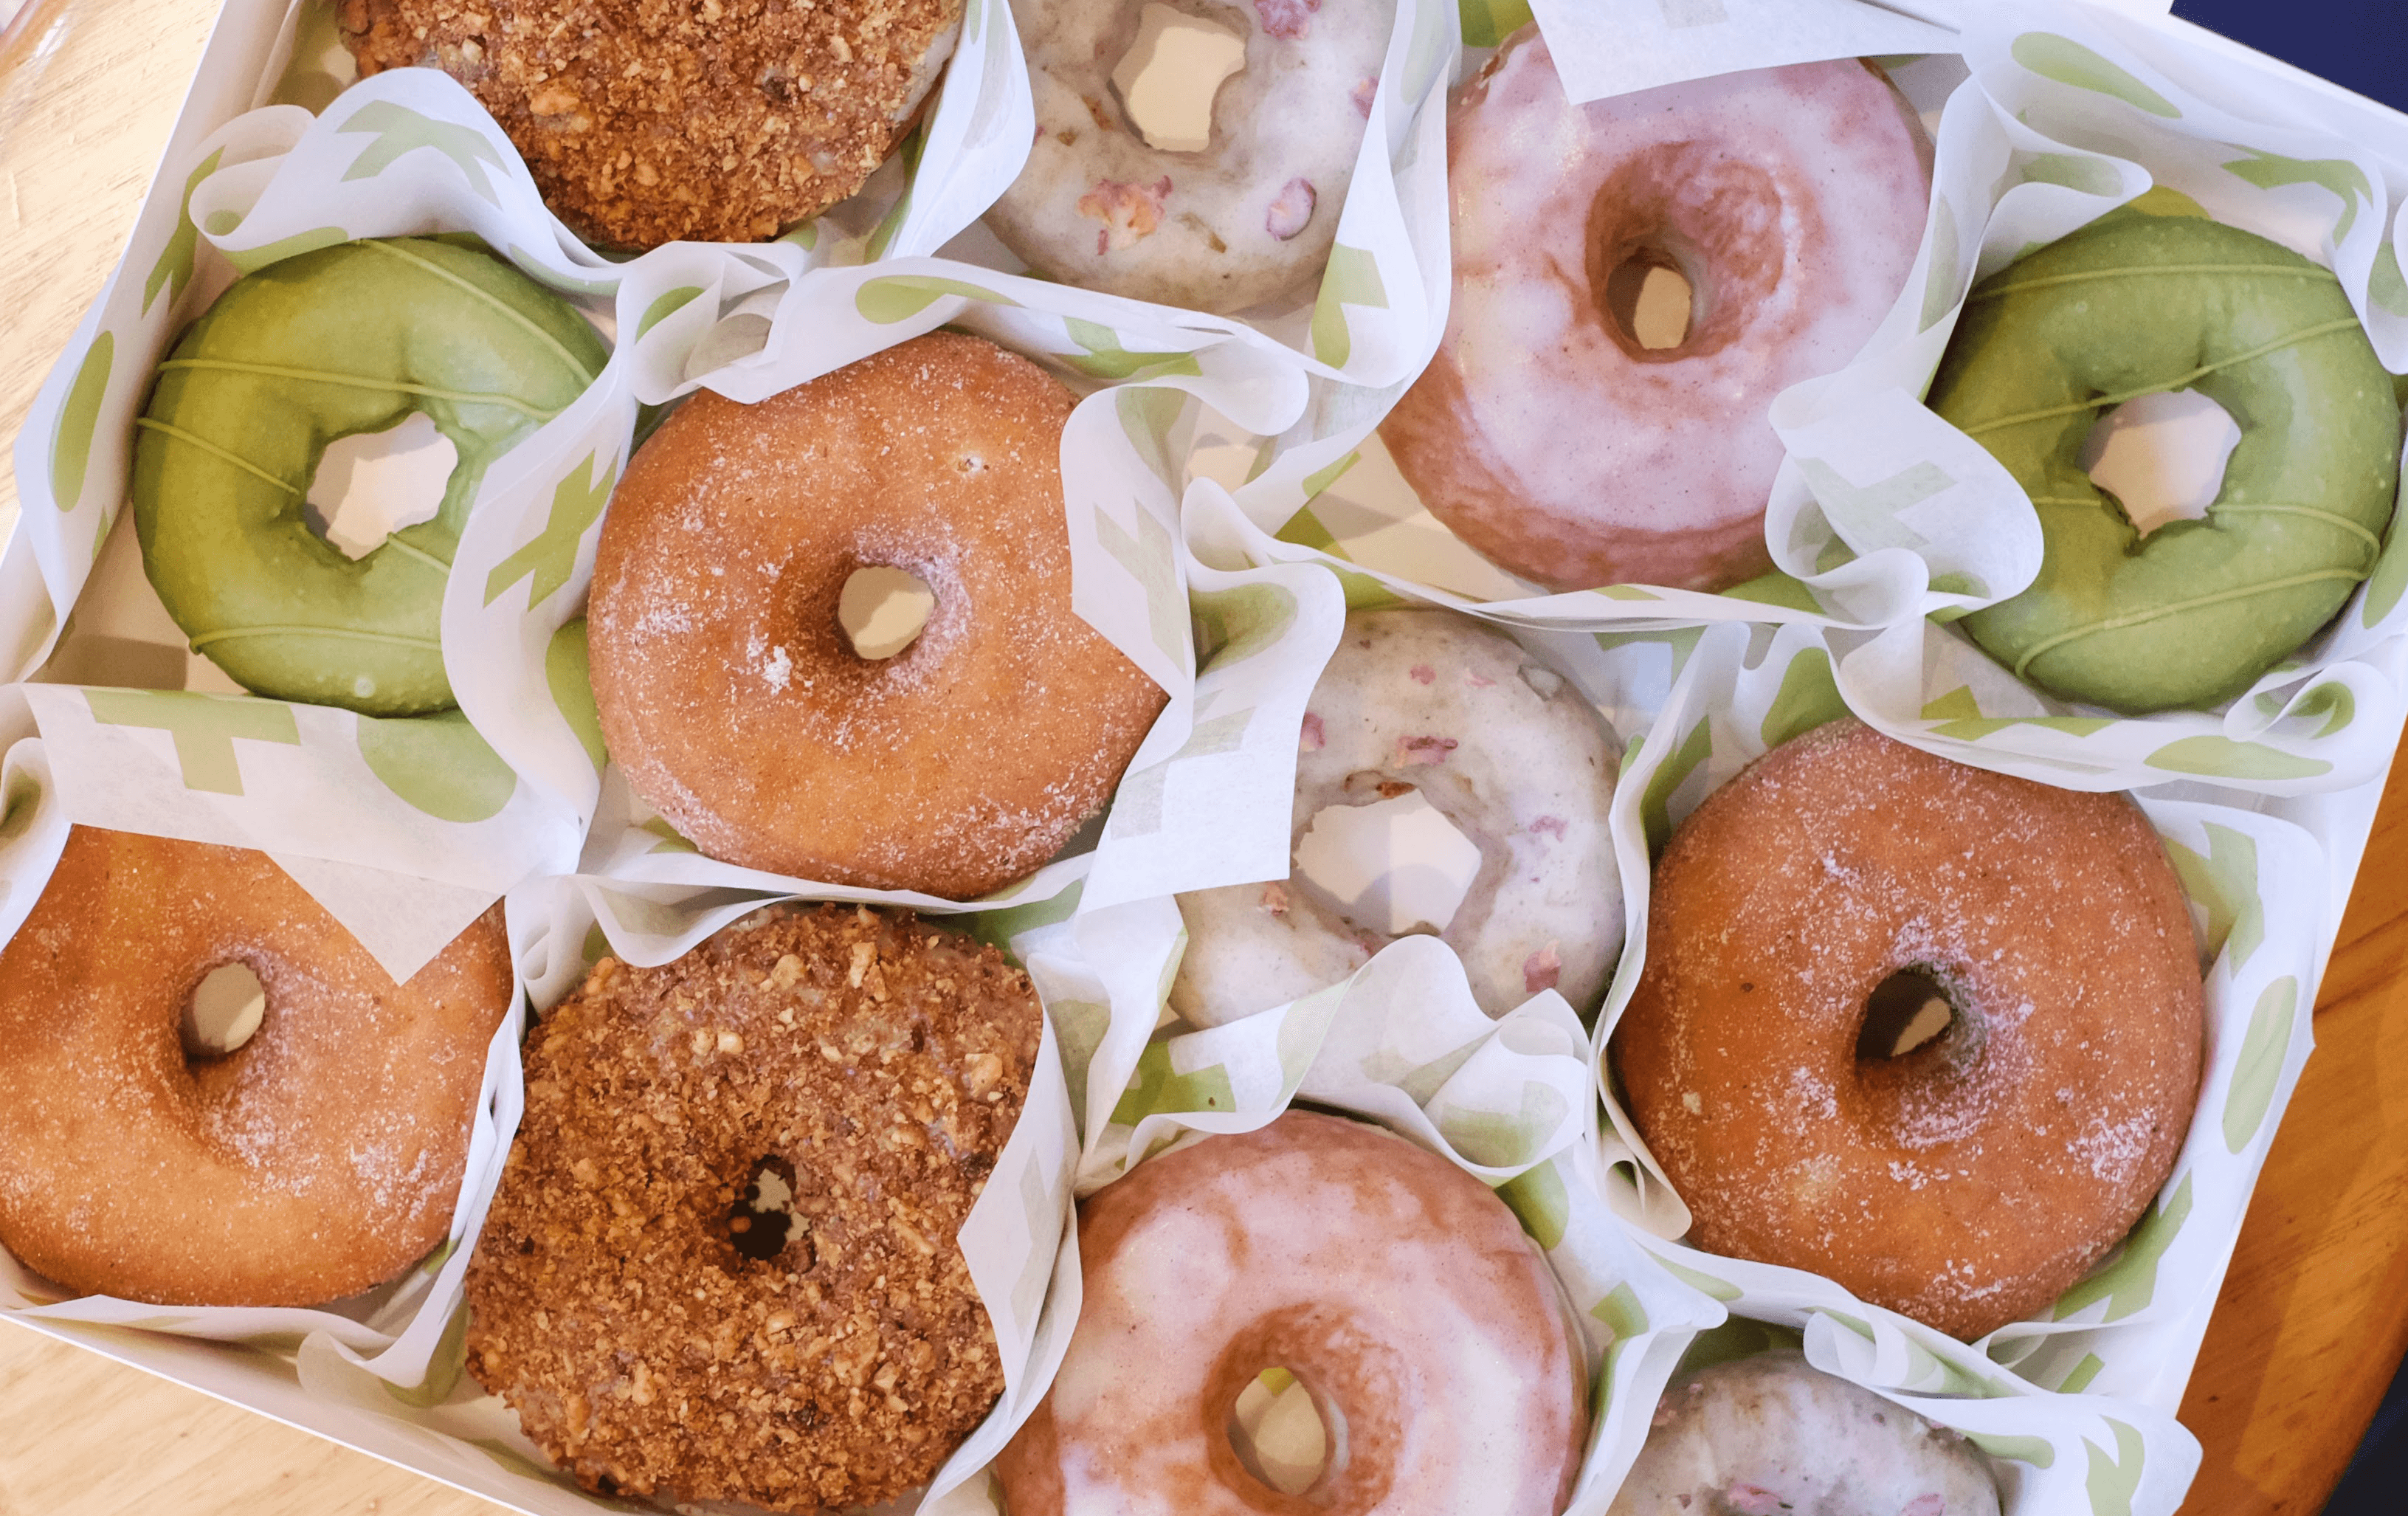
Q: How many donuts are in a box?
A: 12